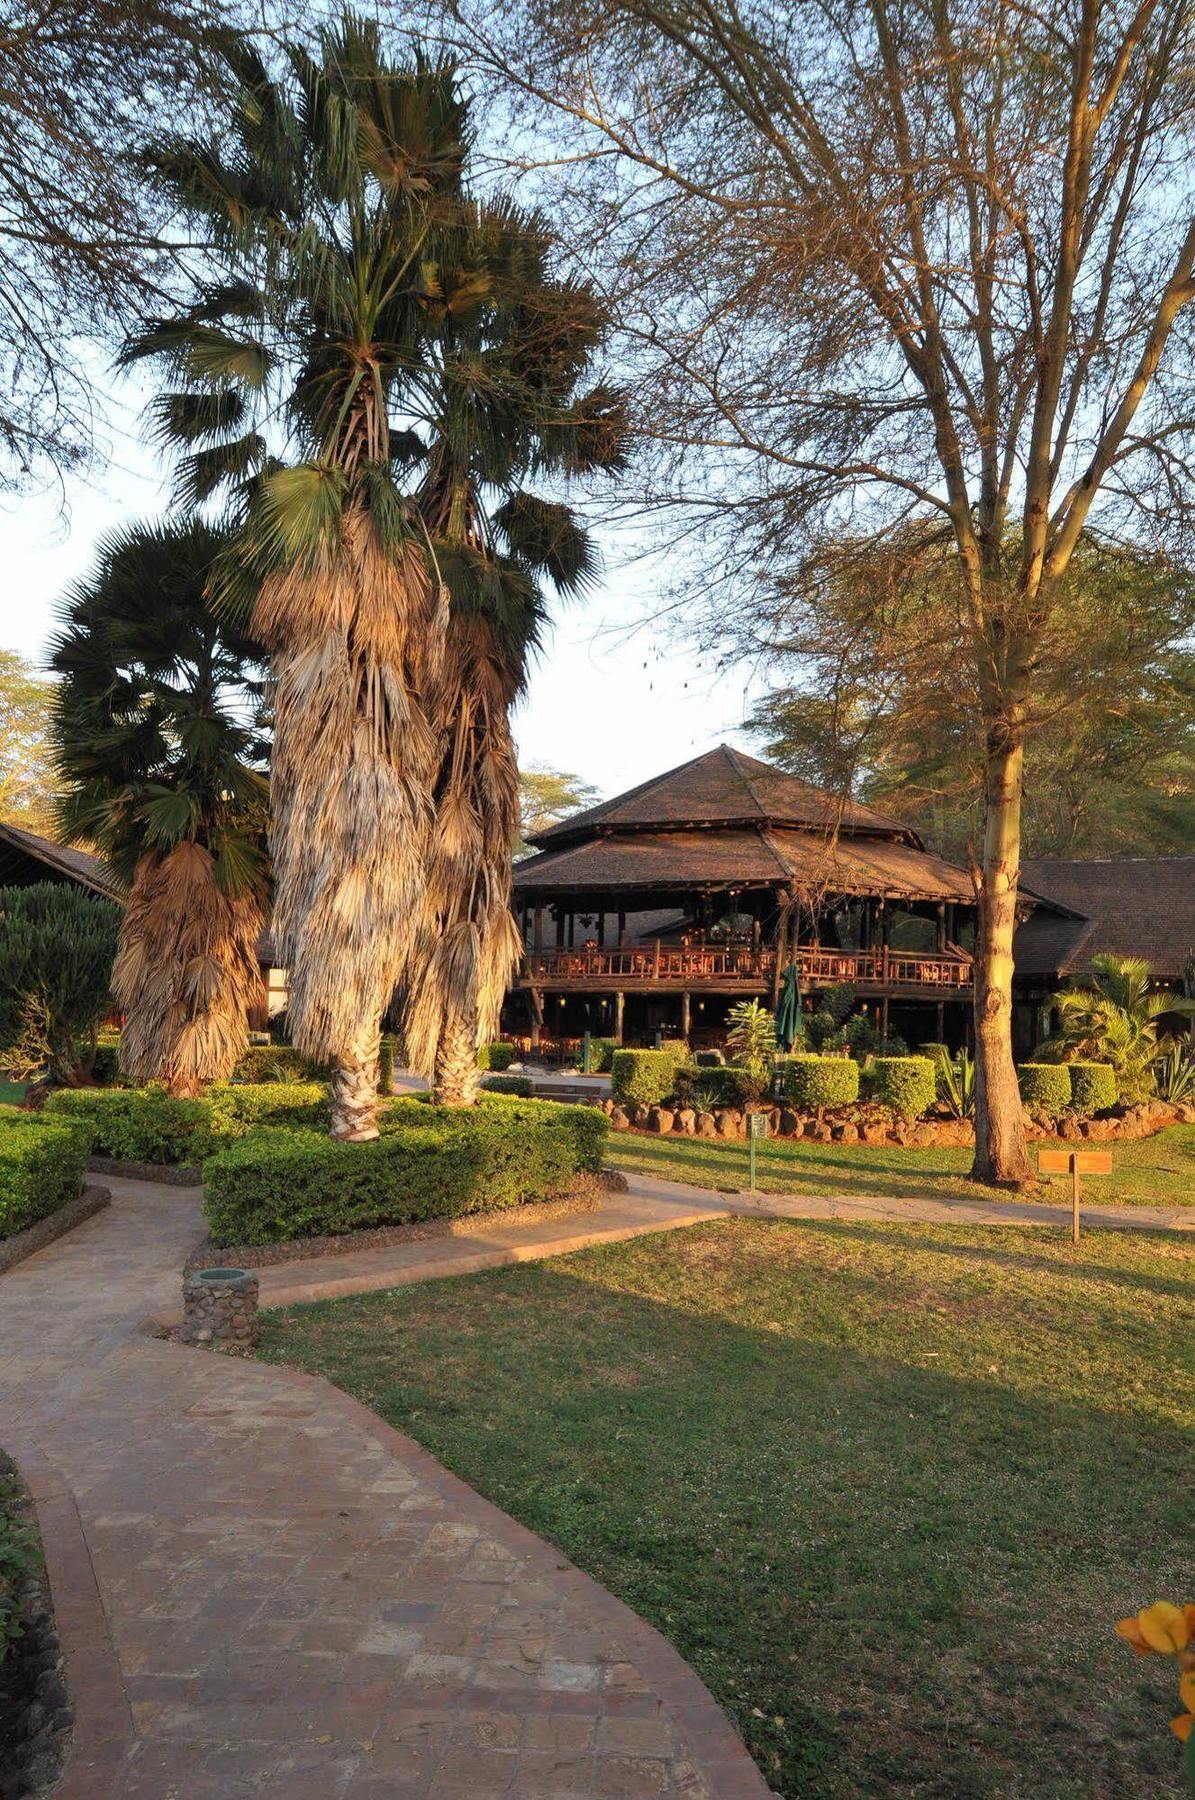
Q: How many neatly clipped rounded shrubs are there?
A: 5